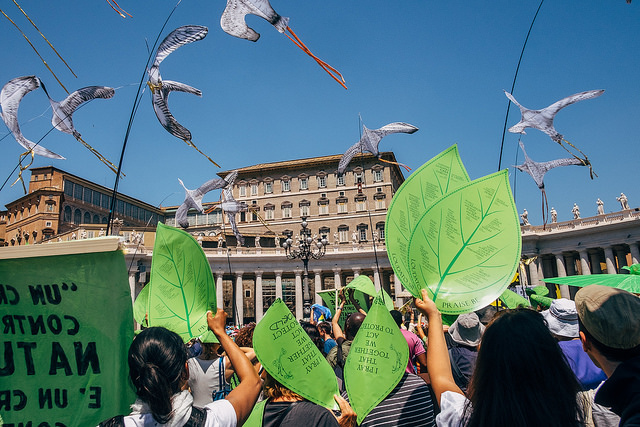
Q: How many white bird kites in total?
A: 9